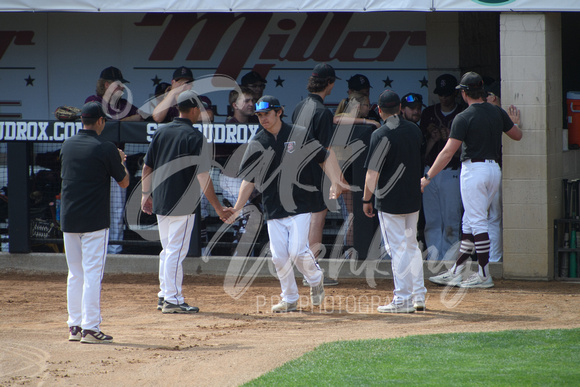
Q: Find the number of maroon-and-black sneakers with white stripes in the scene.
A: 2